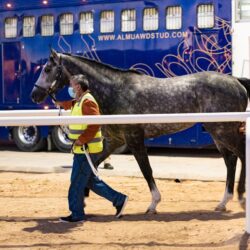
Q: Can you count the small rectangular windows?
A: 10